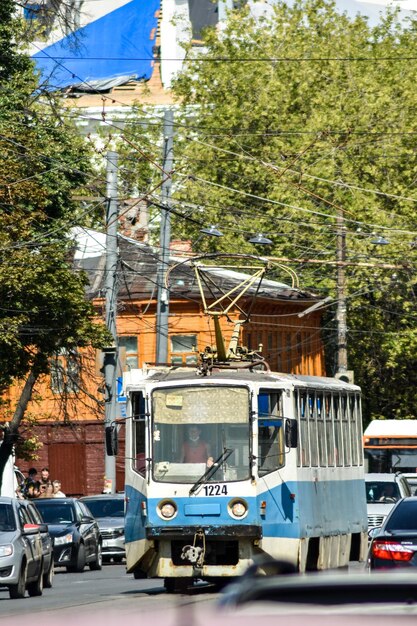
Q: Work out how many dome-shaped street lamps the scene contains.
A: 3